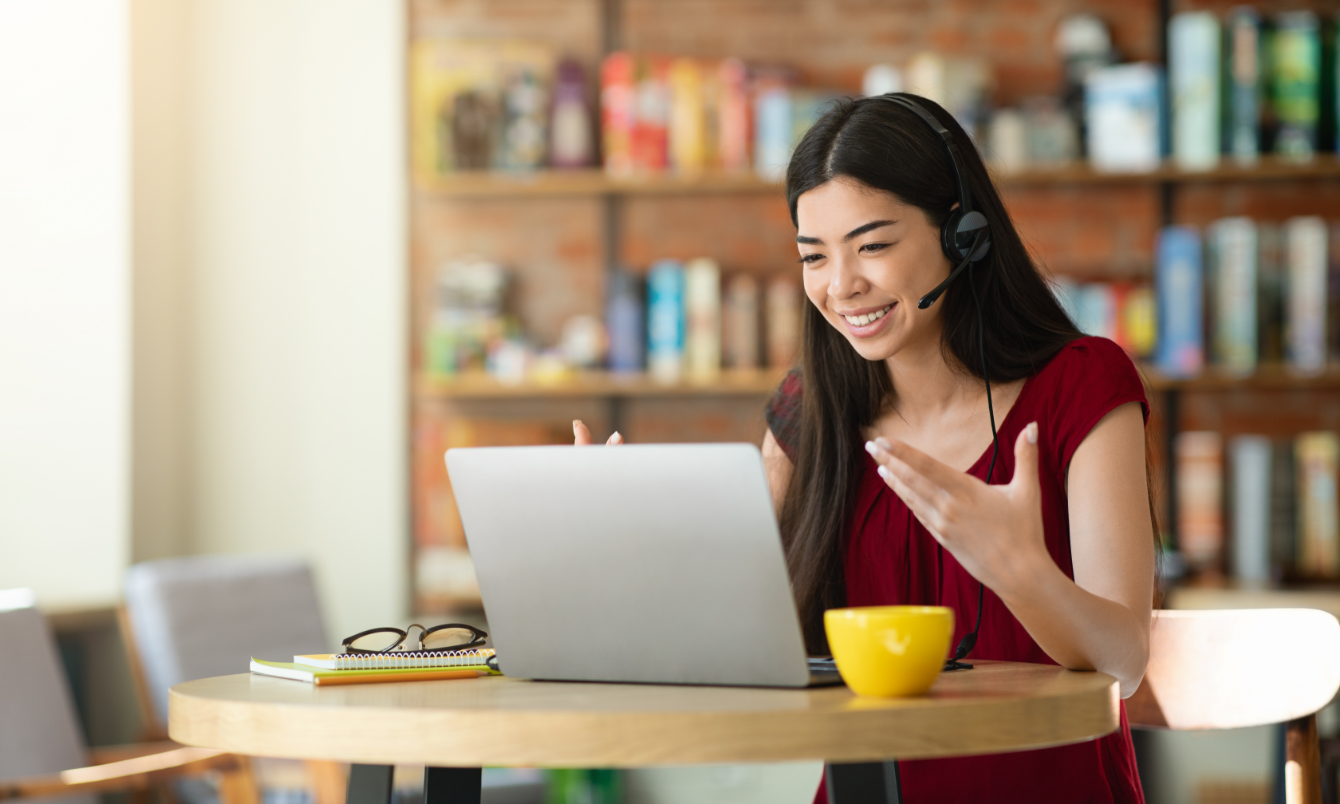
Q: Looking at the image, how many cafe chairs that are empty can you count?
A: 2